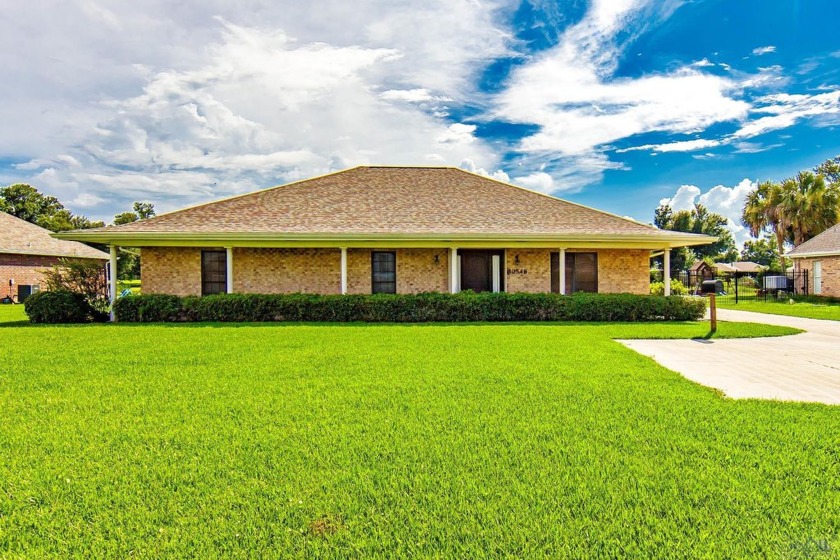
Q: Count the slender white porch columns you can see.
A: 6